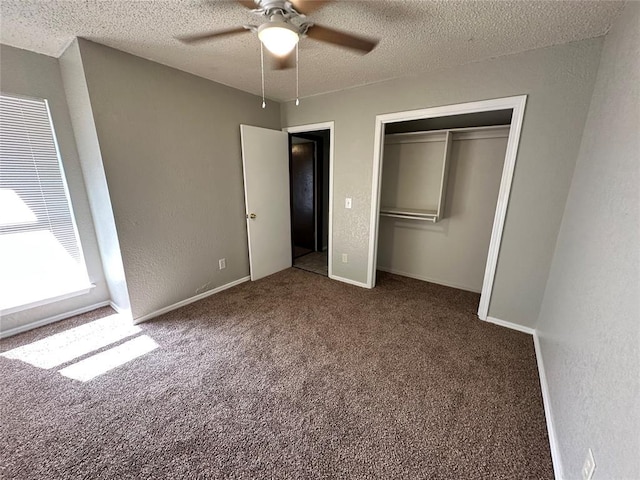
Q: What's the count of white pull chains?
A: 2